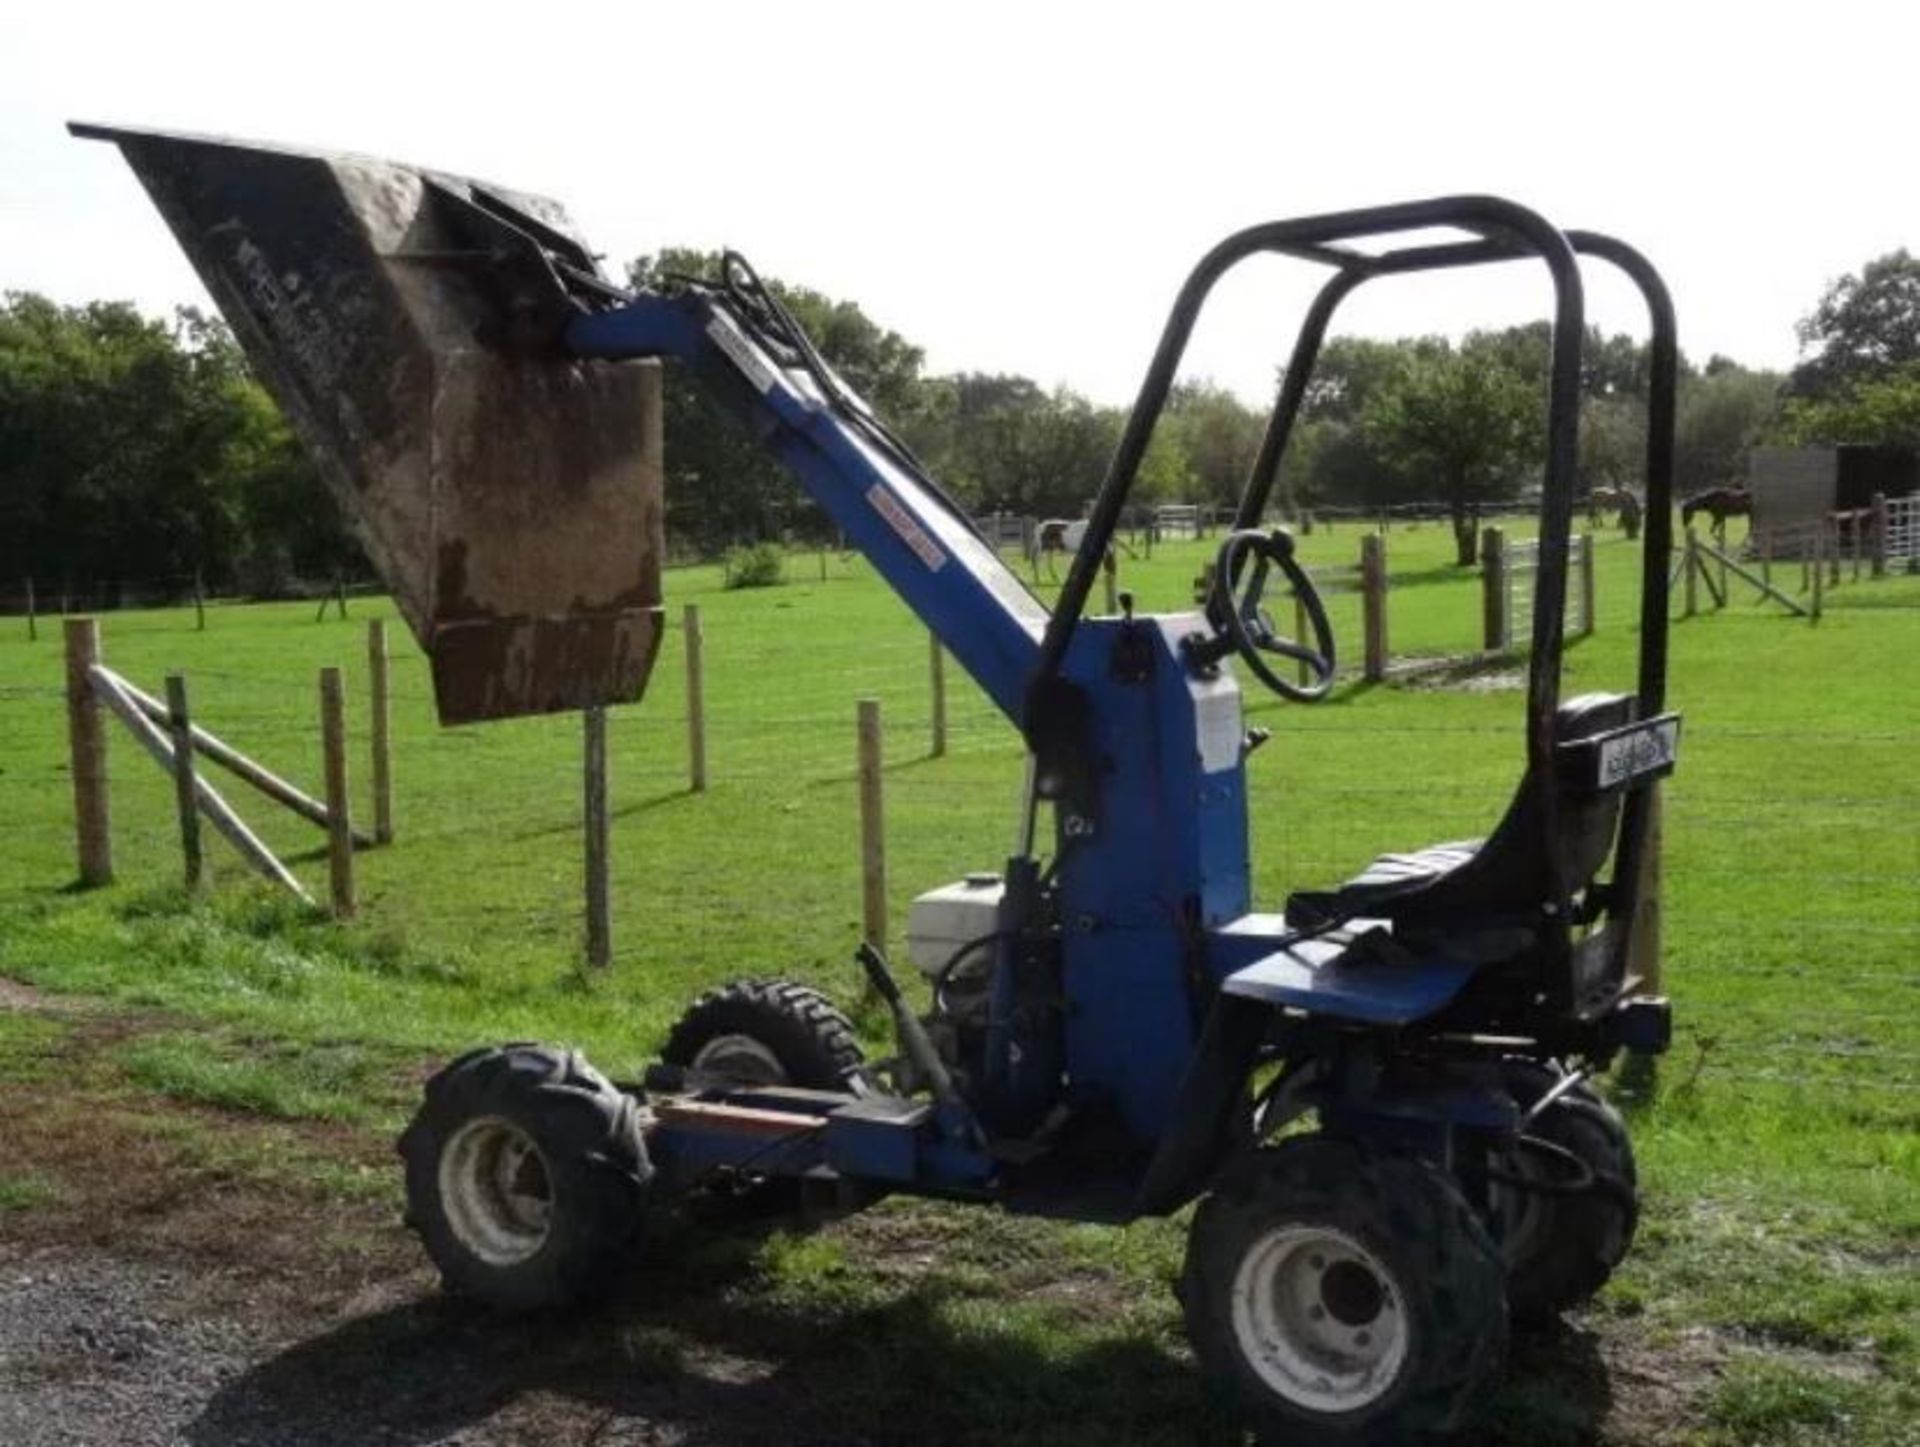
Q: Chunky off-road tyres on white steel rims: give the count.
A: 4